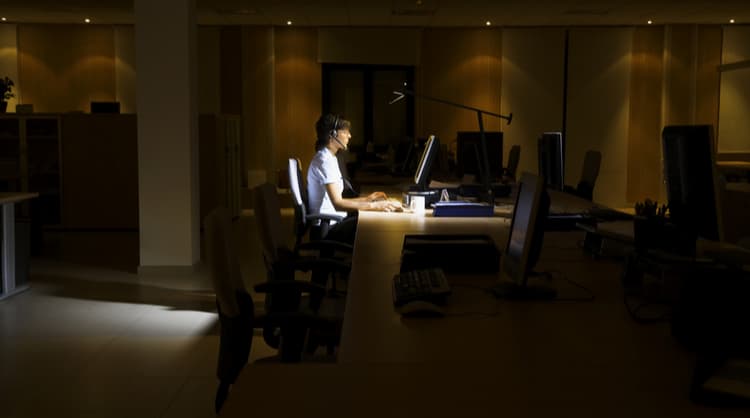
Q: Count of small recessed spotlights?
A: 6